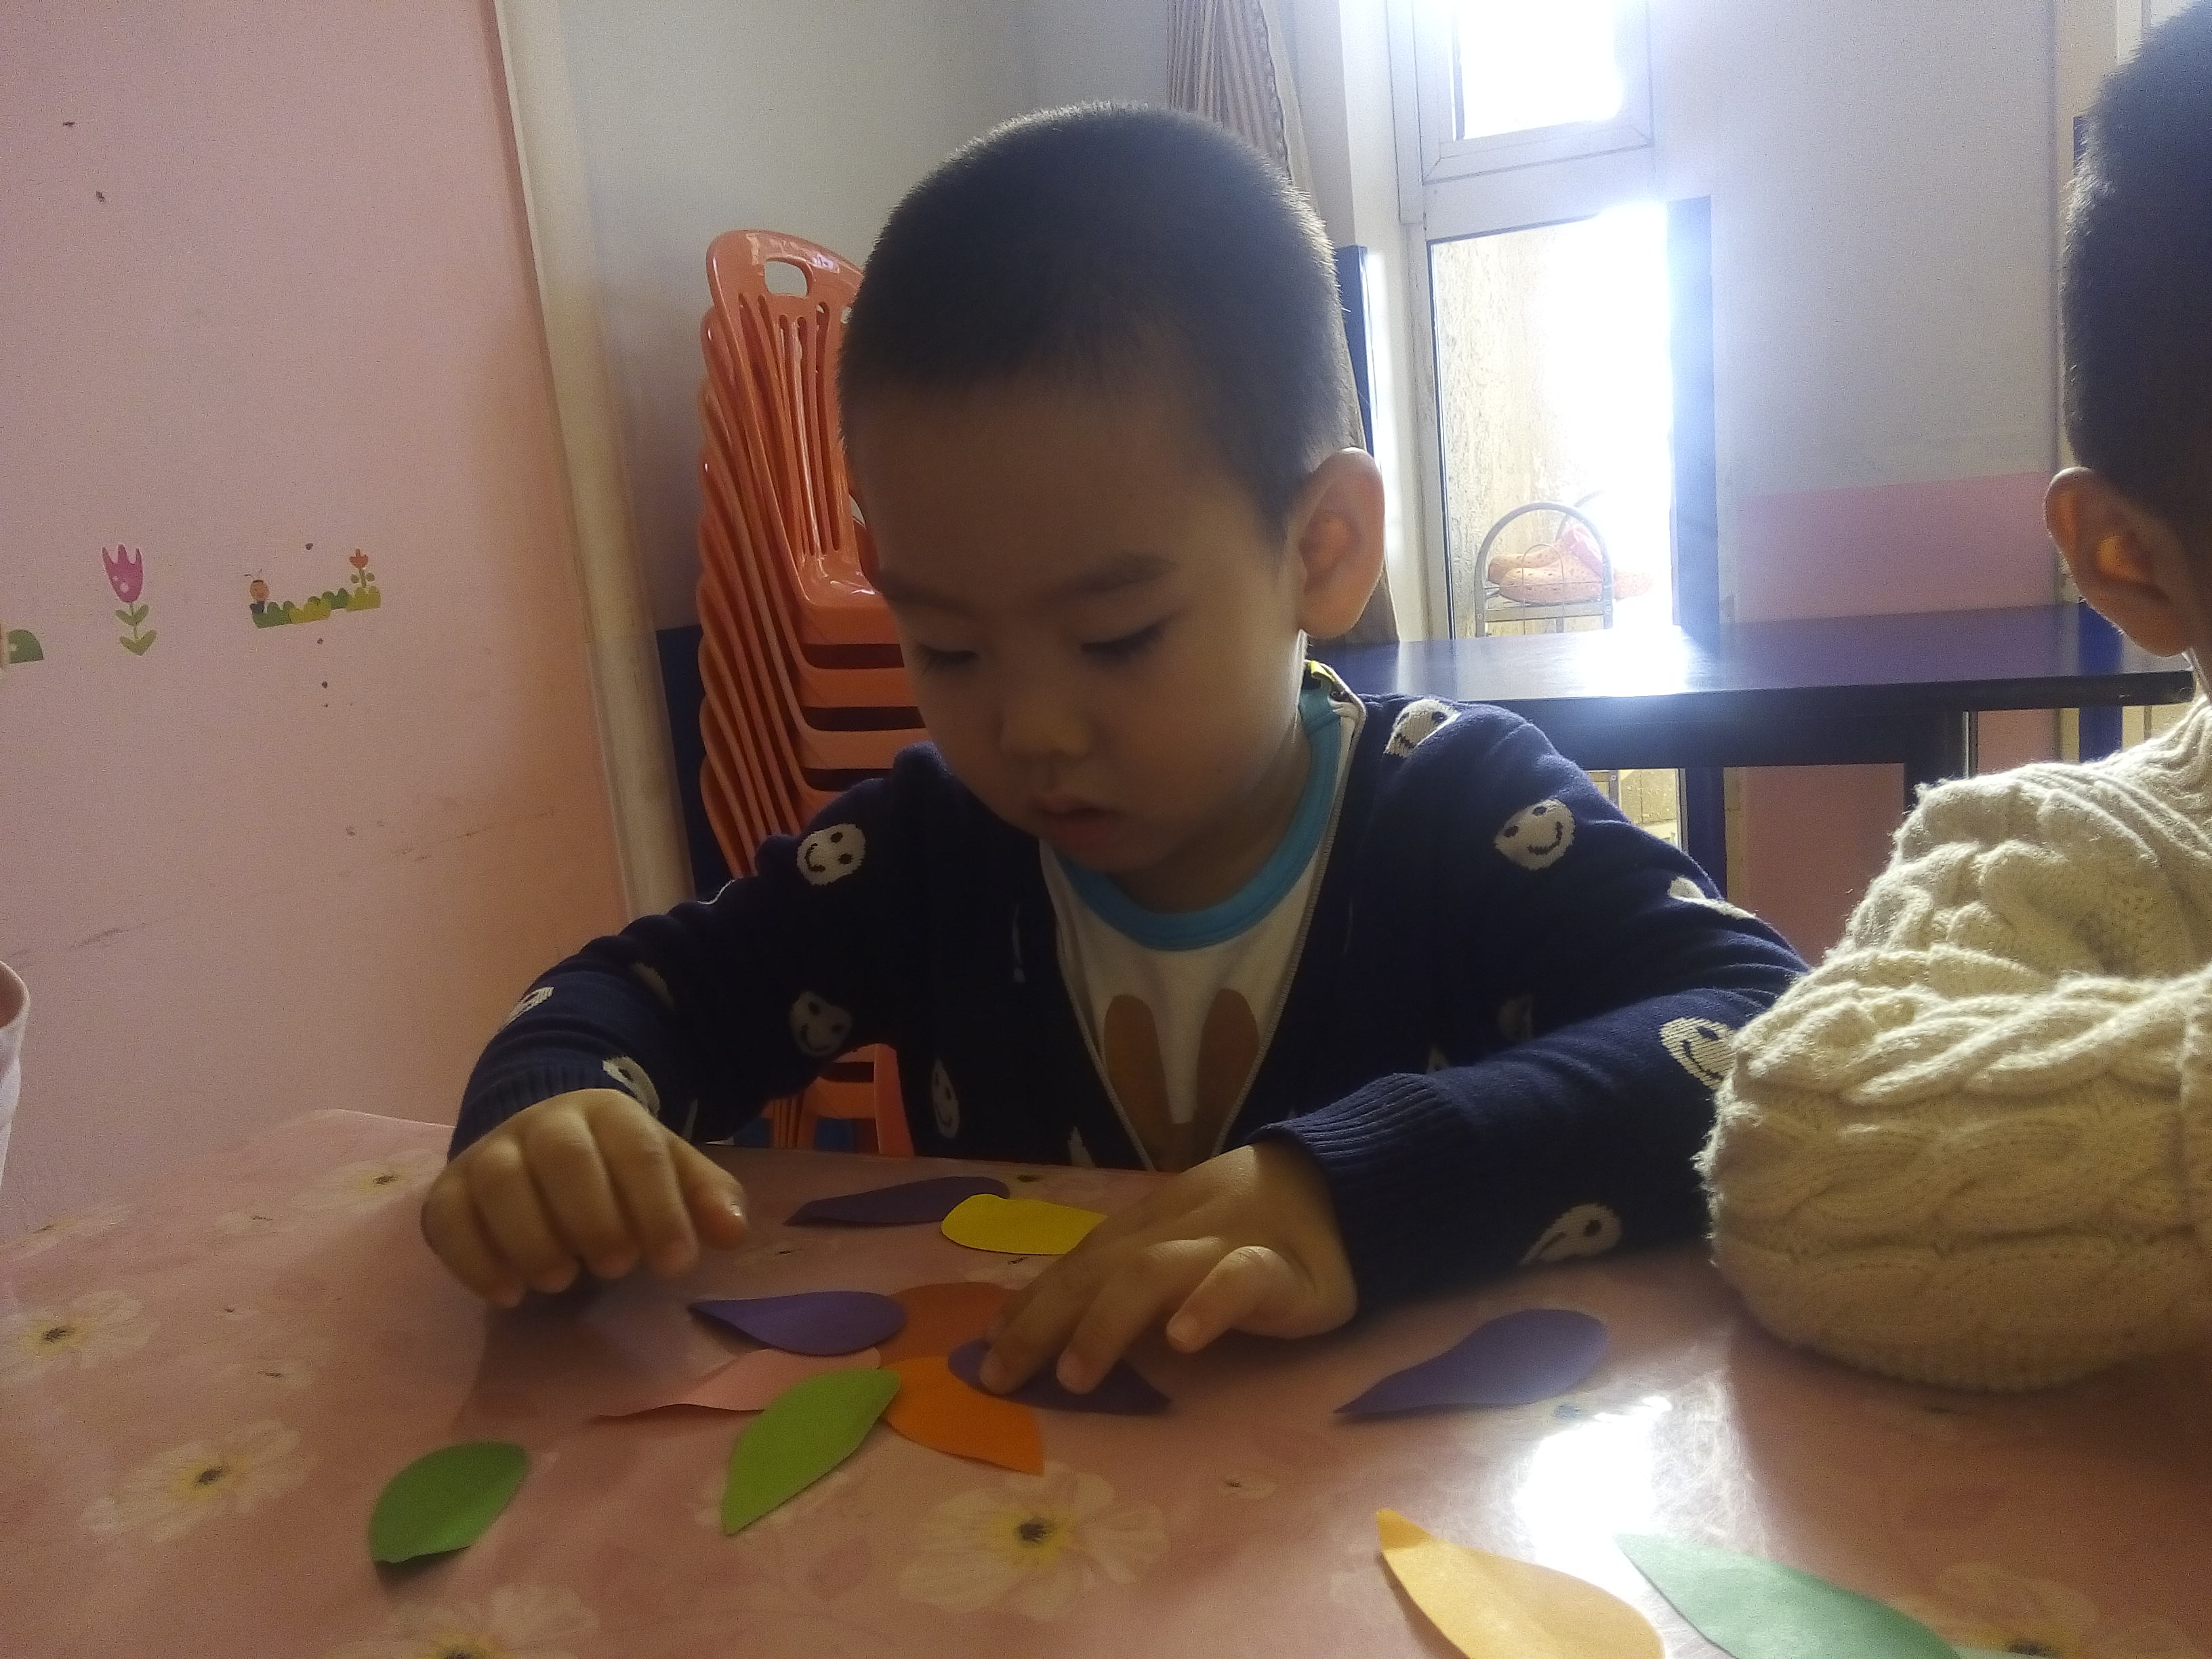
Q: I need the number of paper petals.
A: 12